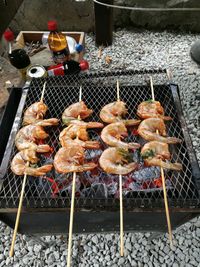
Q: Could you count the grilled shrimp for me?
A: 12